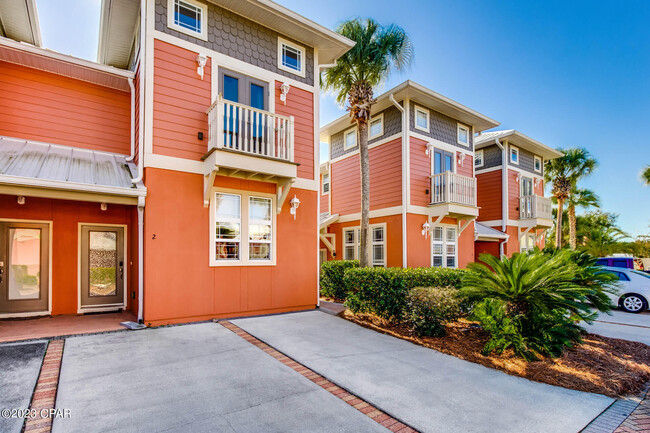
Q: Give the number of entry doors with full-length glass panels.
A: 2